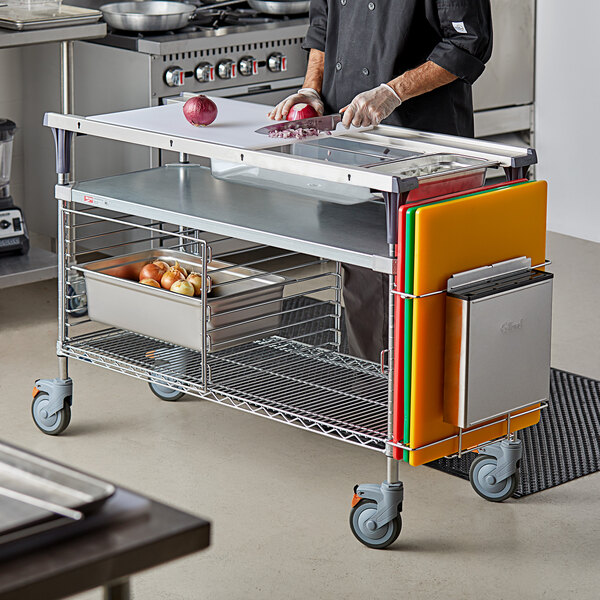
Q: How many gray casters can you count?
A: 4